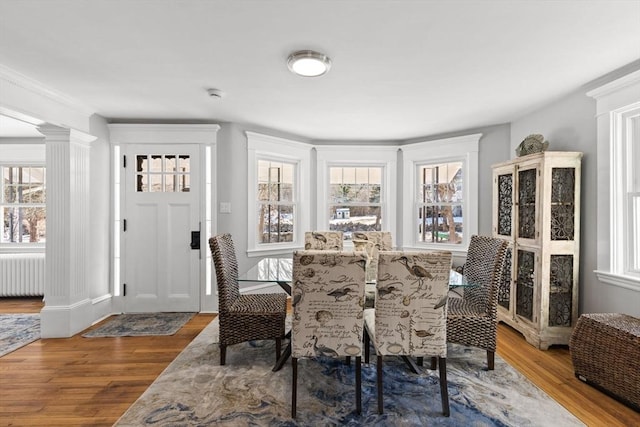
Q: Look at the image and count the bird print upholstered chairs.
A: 4